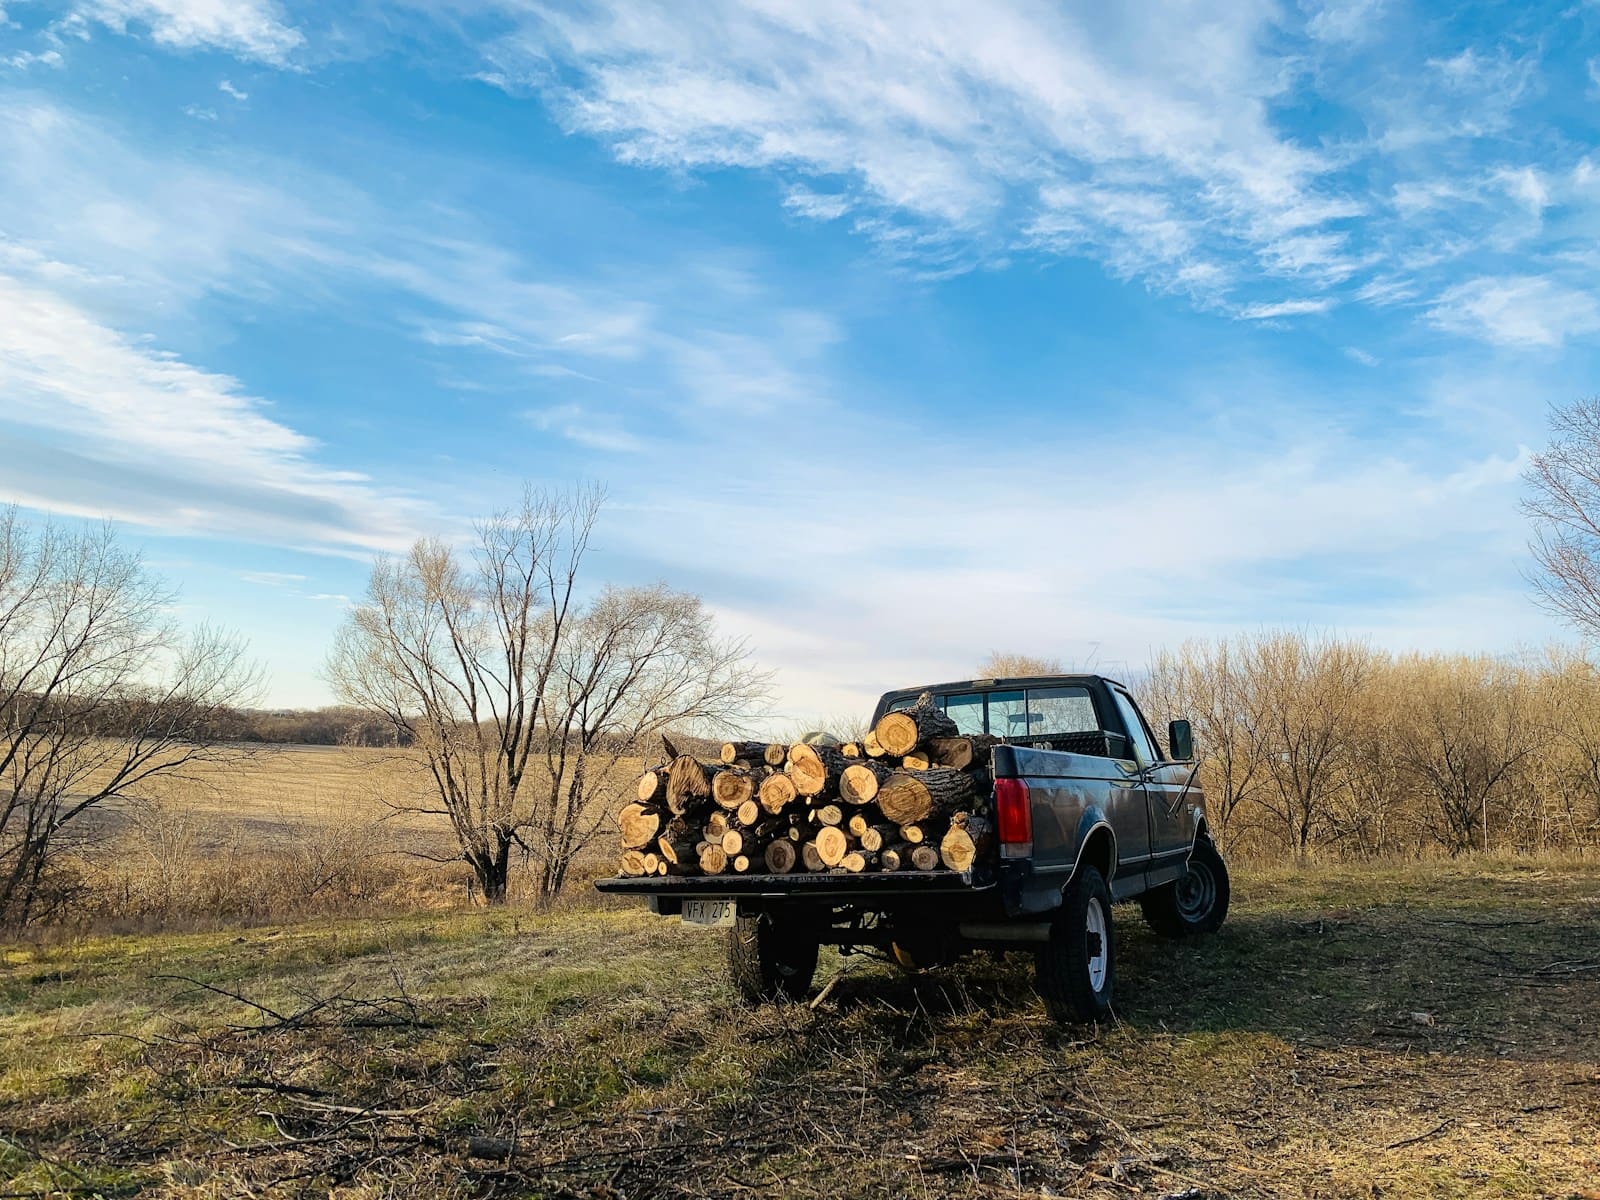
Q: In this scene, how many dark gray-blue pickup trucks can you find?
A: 1